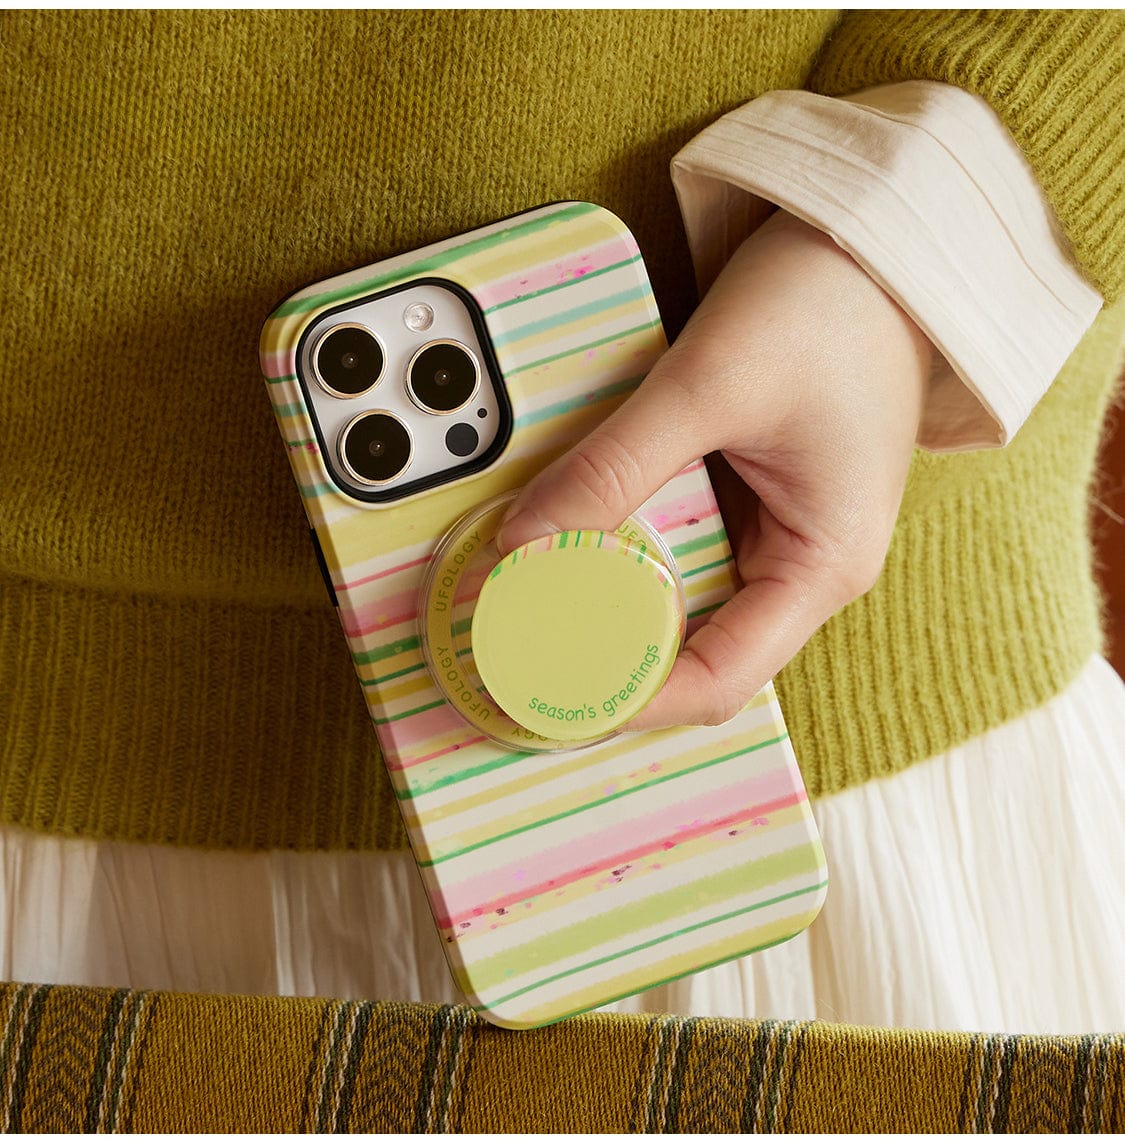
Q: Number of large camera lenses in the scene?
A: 3